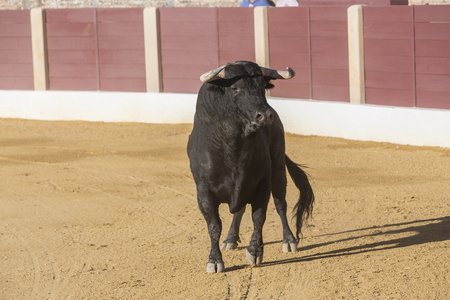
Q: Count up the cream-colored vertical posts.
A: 4